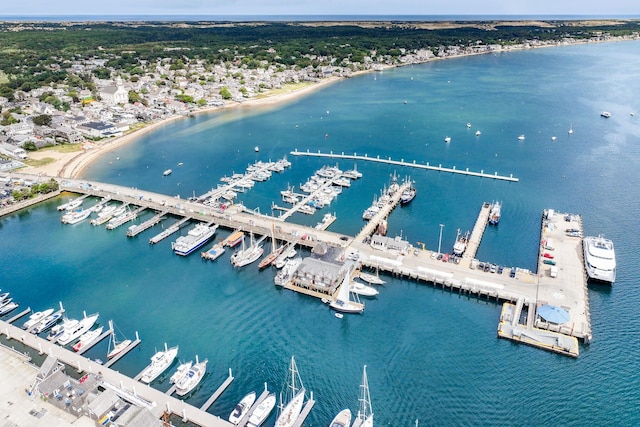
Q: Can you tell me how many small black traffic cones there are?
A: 0